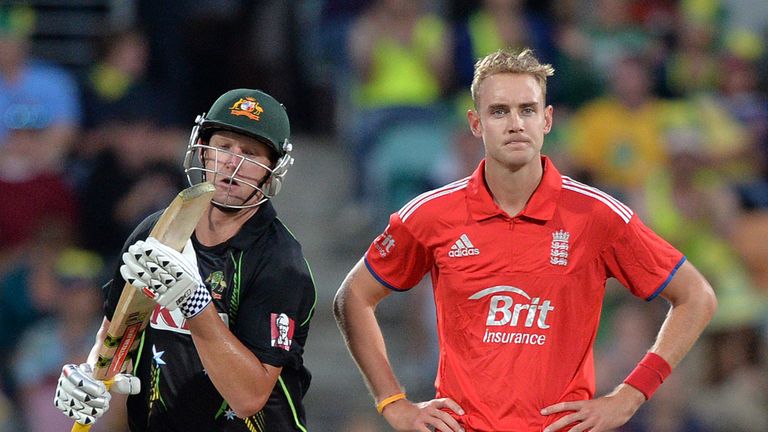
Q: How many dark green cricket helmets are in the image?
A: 1